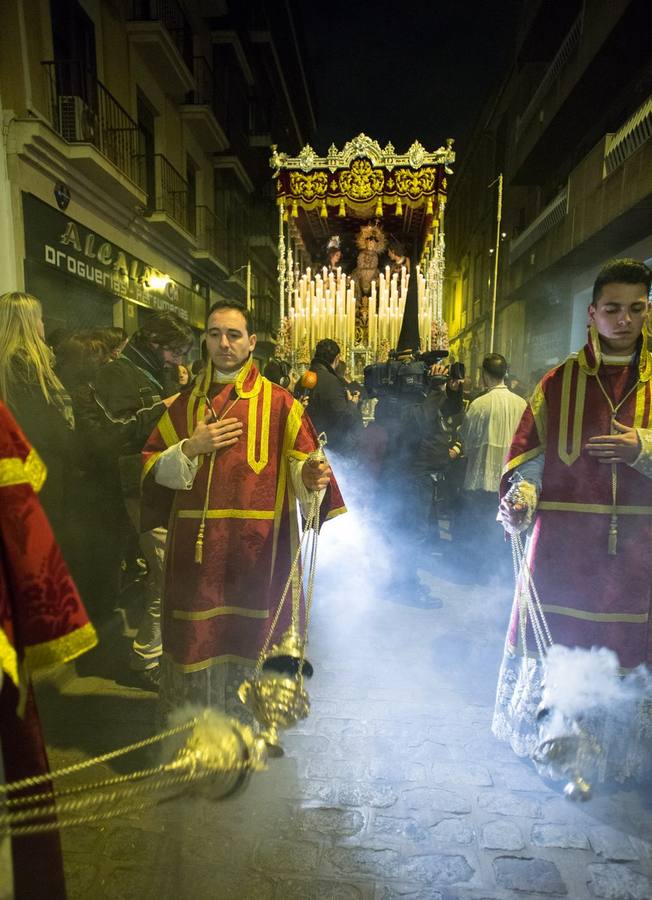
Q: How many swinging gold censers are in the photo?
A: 3